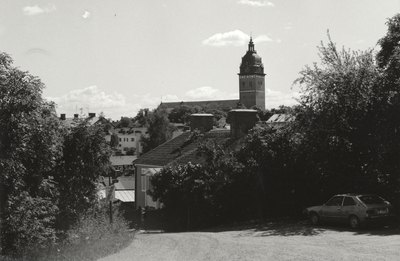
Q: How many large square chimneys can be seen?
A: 2